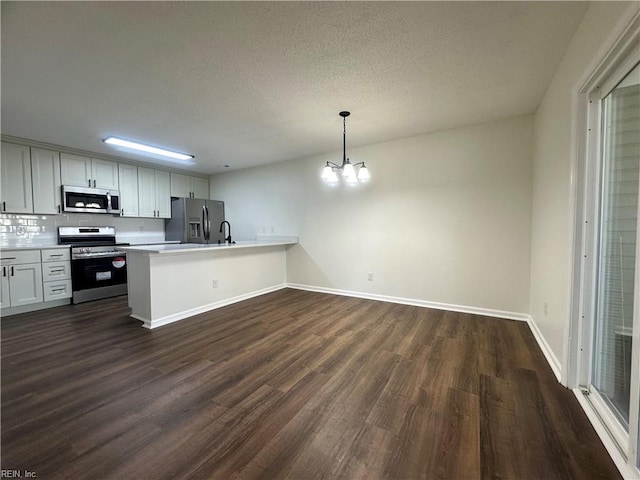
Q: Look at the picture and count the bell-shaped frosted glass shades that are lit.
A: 5